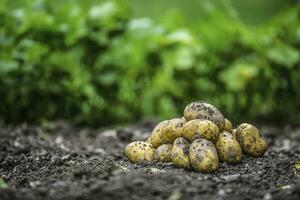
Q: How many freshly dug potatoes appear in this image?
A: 10